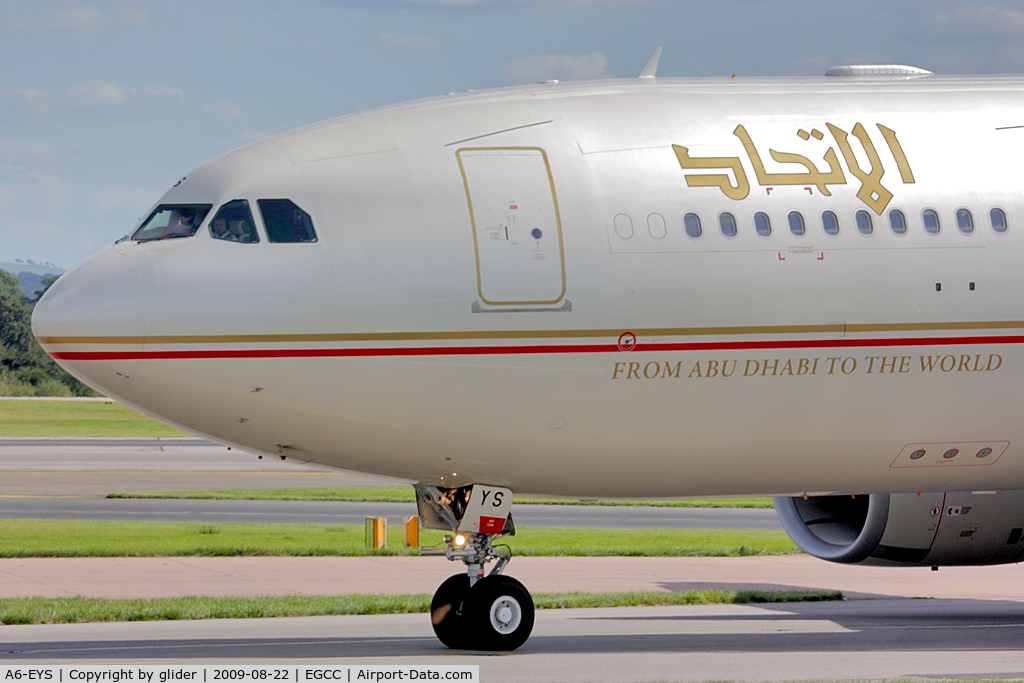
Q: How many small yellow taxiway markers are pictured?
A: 2